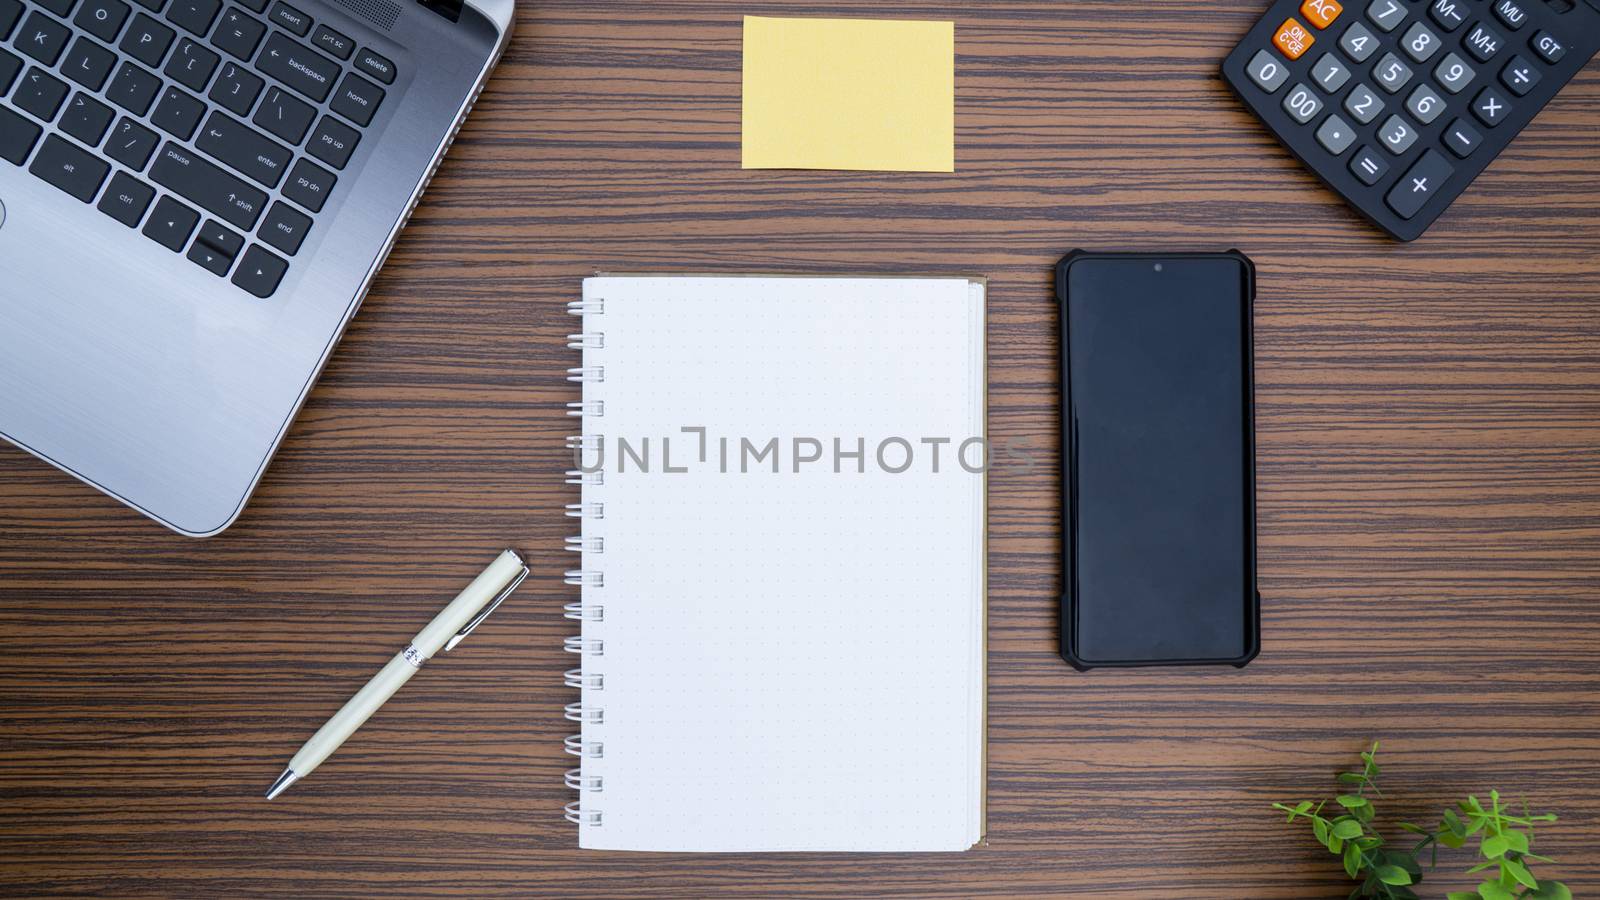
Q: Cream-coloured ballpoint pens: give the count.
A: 1